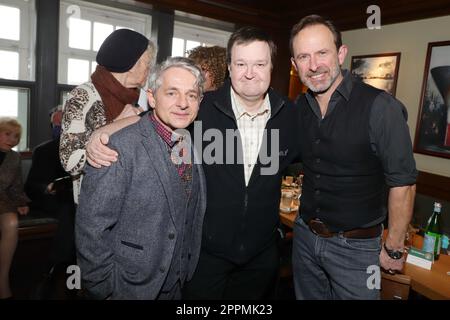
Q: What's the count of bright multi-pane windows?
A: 3